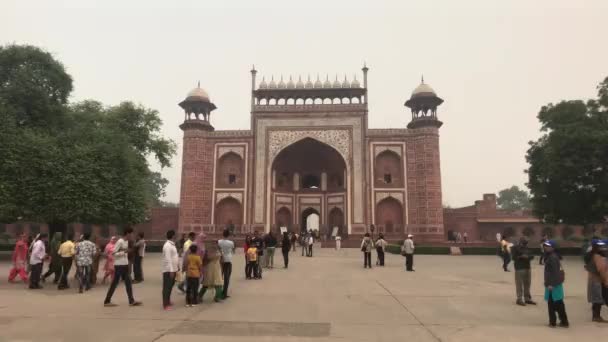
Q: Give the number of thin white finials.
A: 11